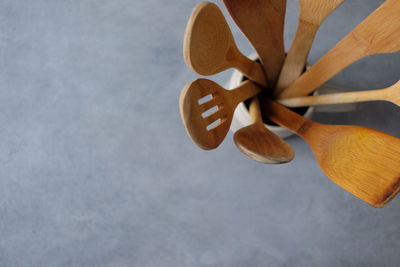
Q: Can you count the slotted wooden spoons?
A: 1